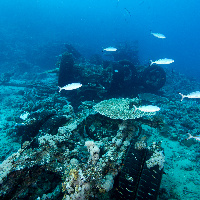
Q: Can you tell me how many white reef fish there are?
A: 7